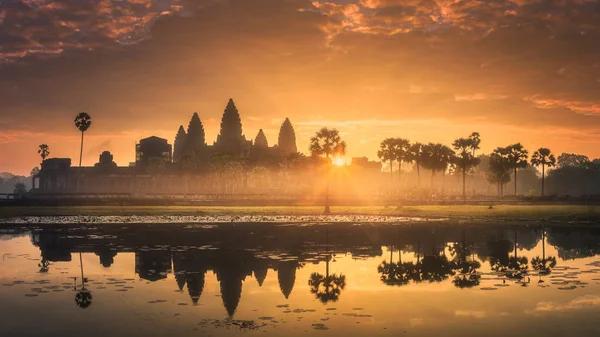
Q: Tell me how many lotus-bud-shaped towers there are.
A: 5